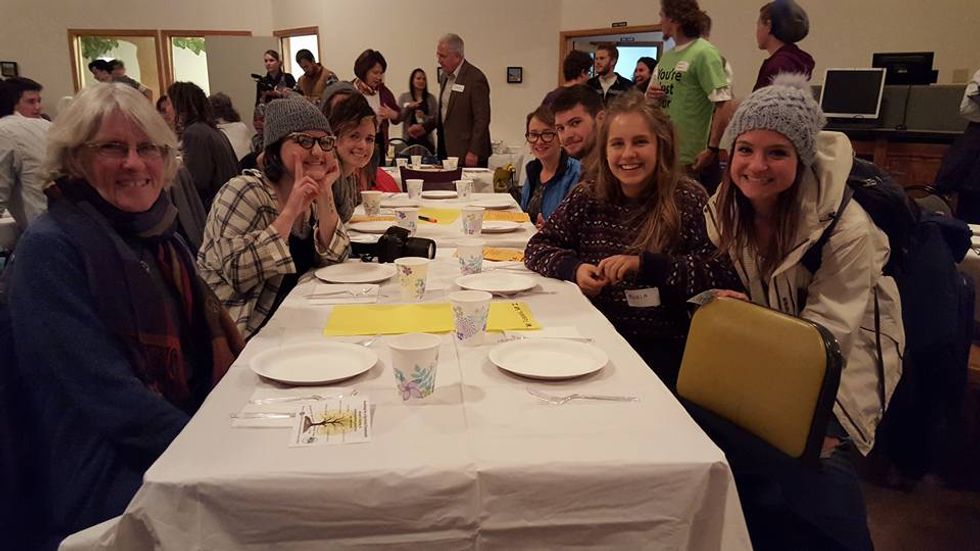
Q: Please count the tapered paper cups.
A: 13